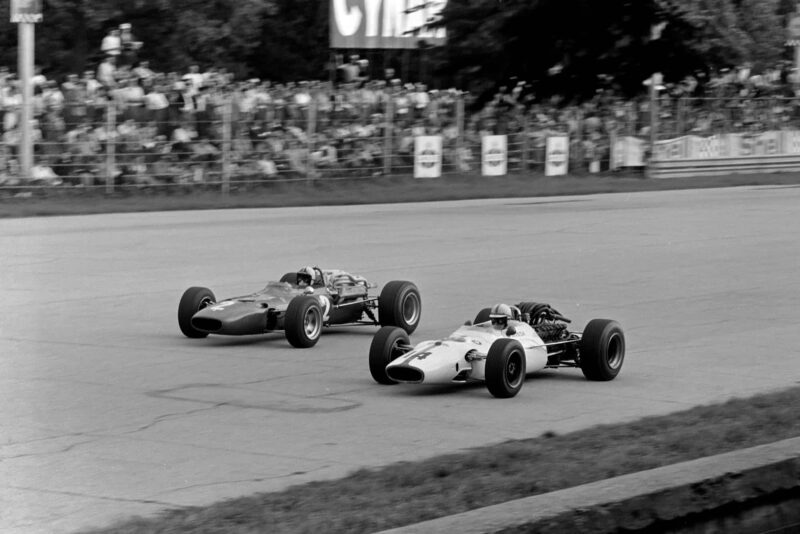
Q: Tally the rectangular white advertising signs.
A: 3